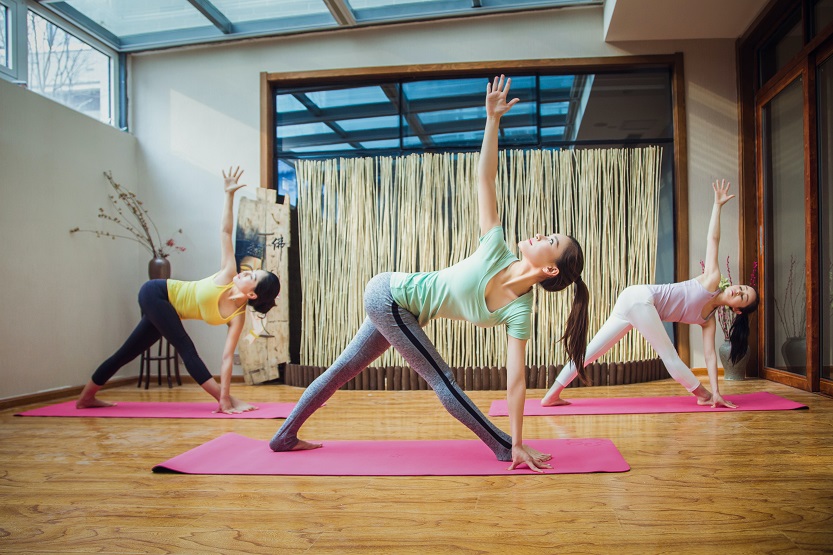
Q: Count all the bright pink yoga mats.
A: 3